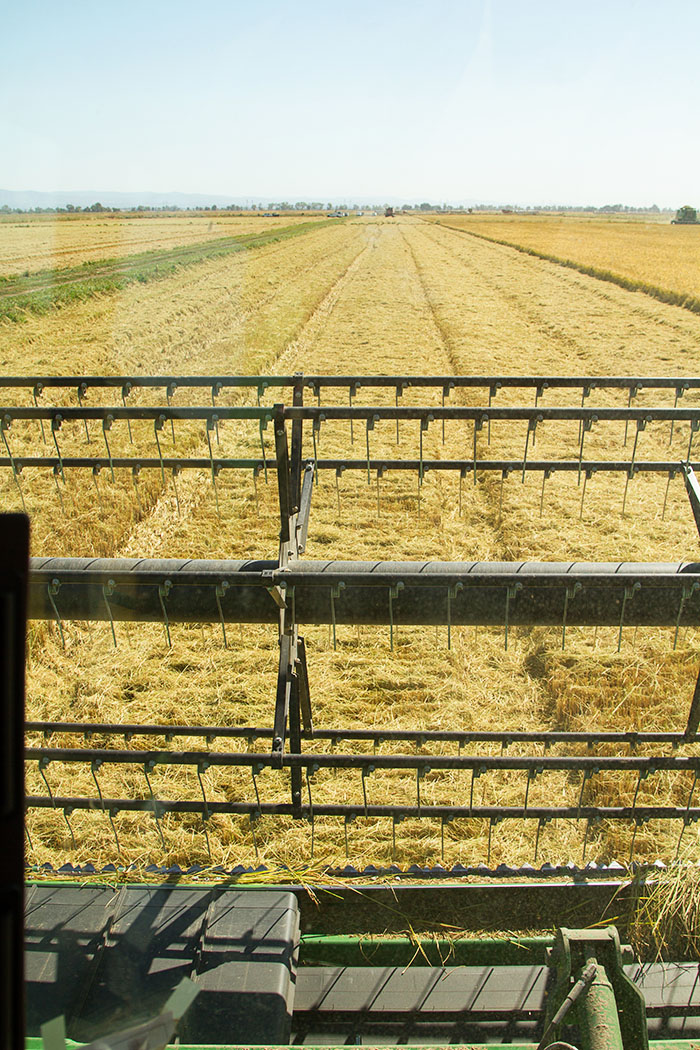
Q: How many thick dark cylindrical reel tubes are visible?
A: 1